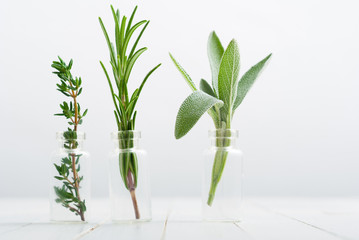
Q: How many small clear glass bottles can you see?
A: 3